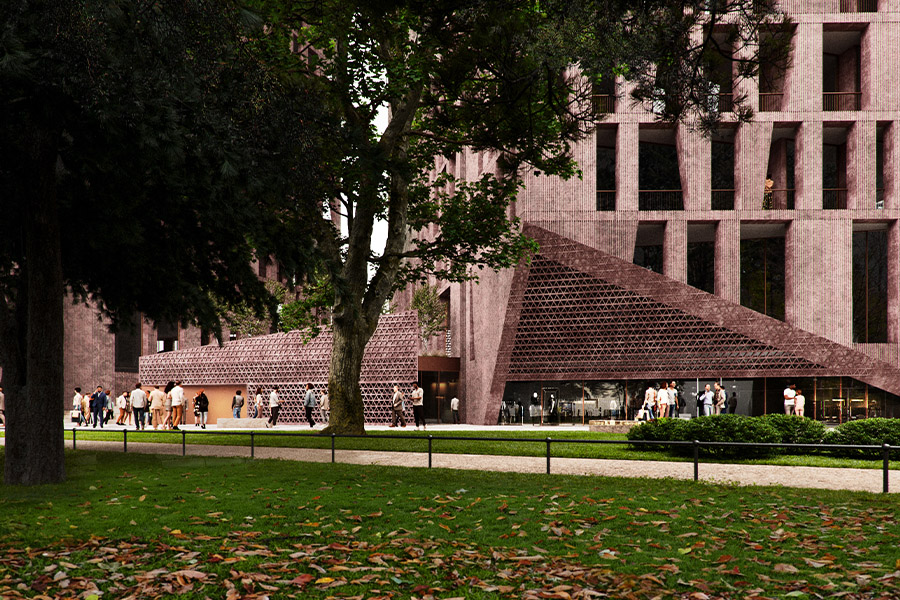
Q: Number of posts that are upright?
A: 9